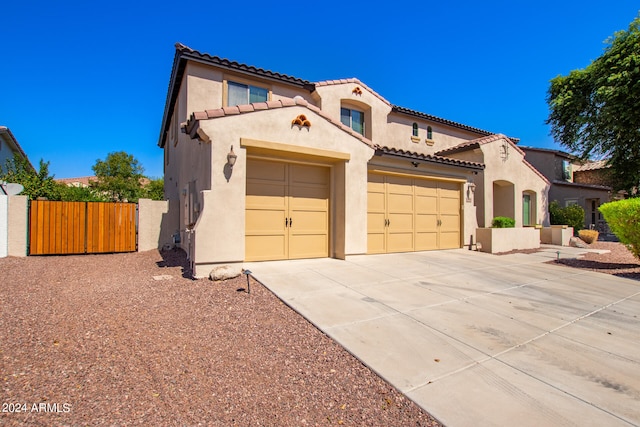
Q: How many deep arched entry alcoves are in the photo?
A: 2